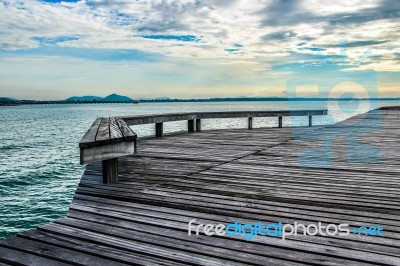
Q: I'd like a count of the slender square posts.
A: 7